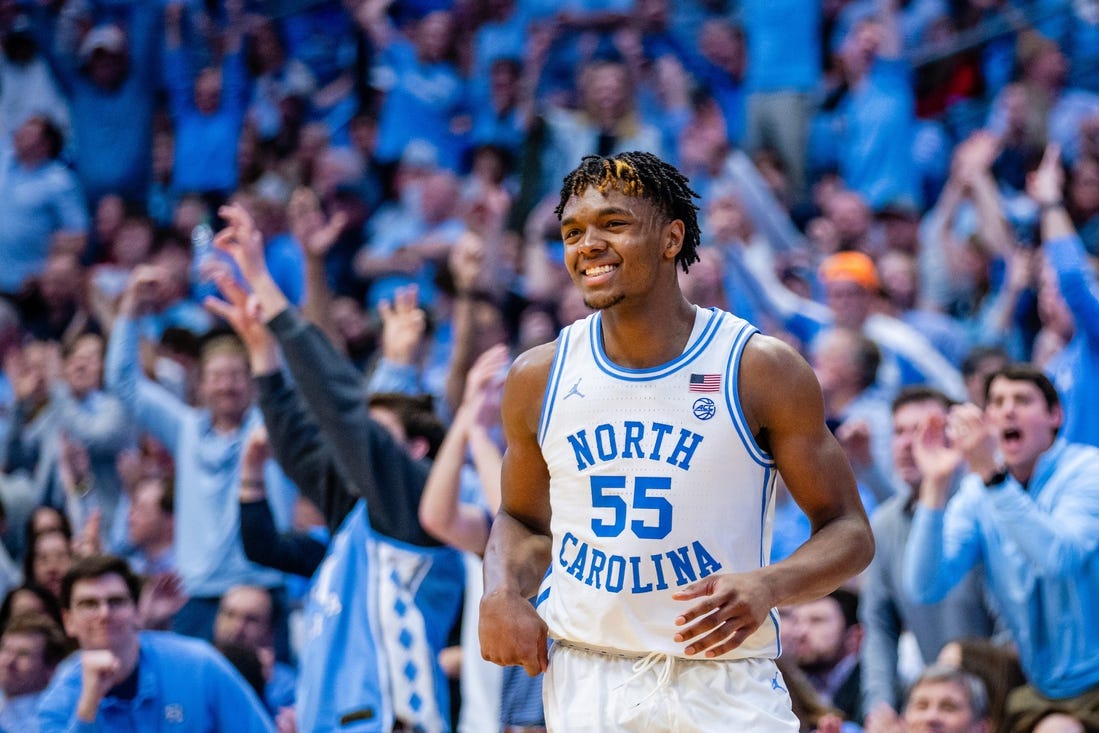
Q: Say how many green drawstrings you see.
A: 0